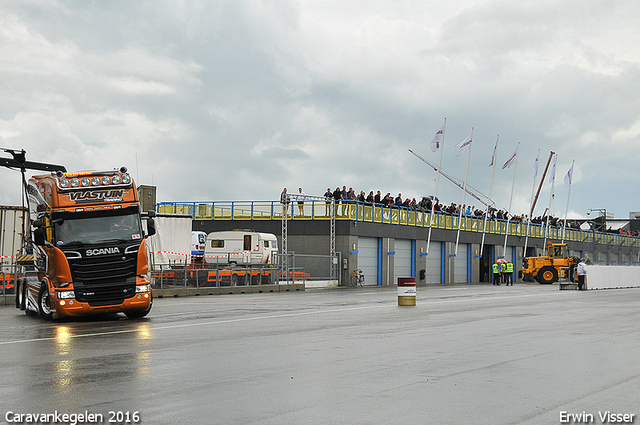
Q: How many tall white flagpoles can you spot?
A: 7